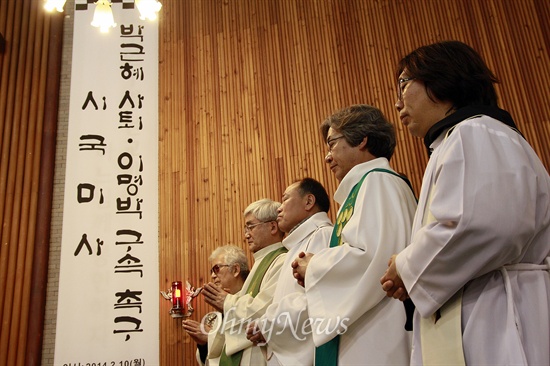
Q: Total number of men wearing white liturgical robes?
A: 5